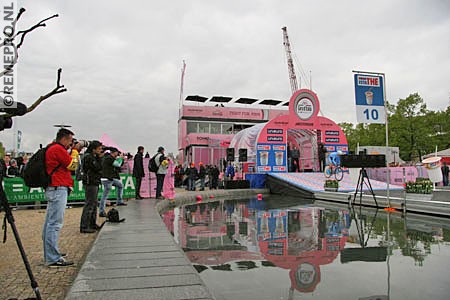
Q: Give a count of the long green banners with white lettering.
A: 1